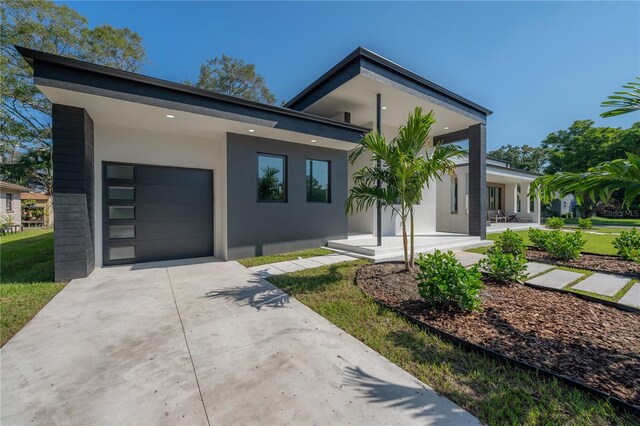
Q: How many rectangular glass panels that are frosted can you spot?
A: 5